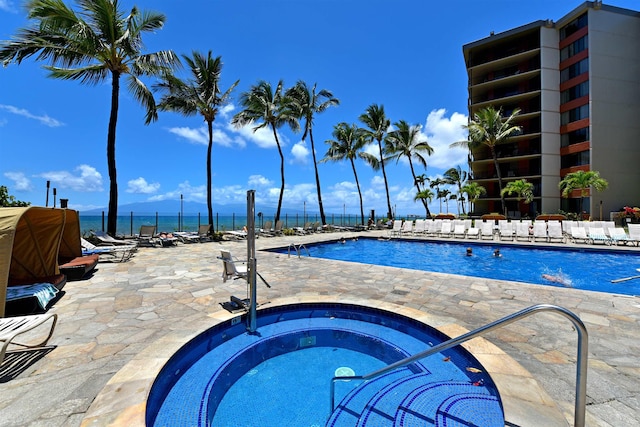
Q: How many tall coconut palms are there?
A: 8